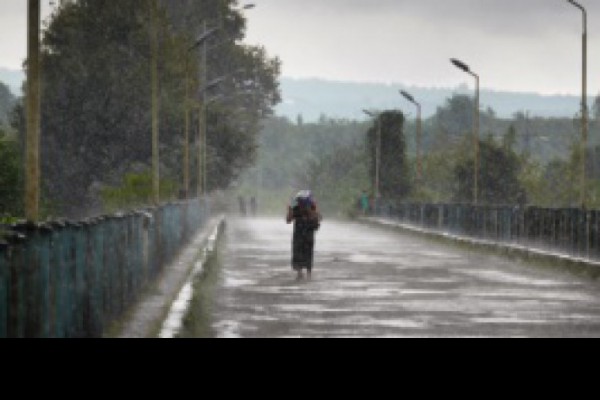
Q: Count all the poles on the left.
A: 5